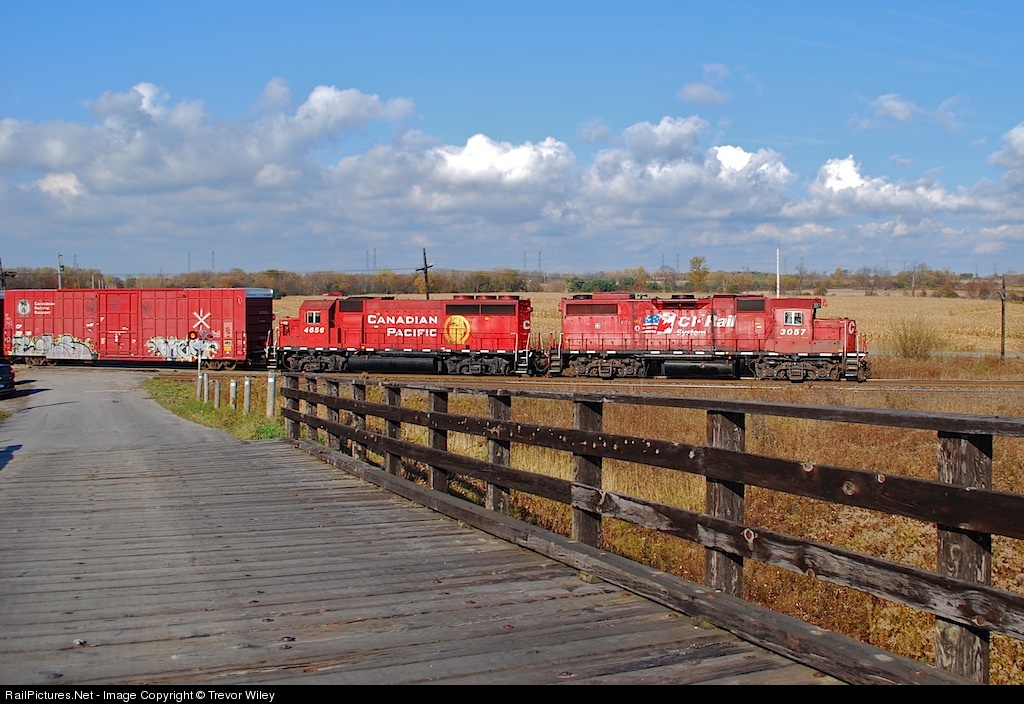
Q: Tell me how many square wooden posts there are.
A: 10